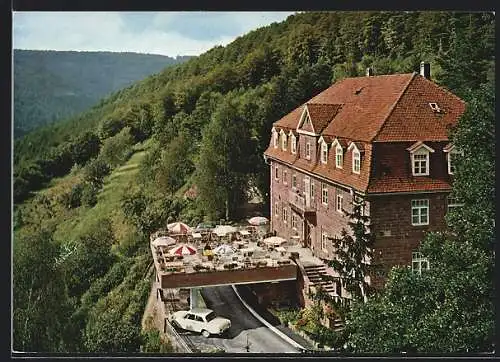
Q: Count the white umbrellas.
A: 5